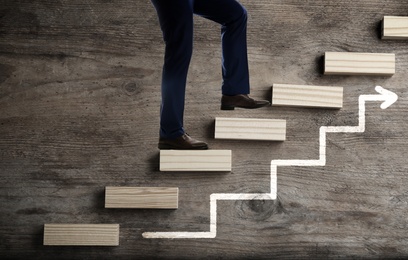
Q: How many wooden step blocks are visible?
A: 7